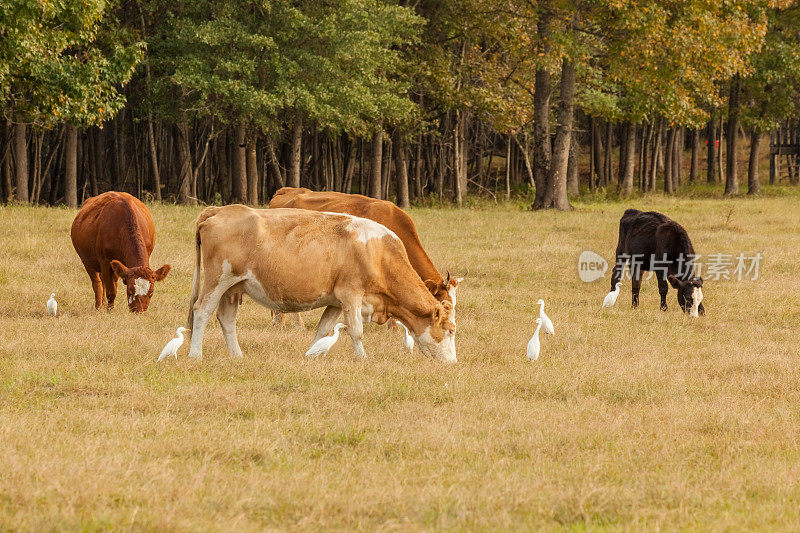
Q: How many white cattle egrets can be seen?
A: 7